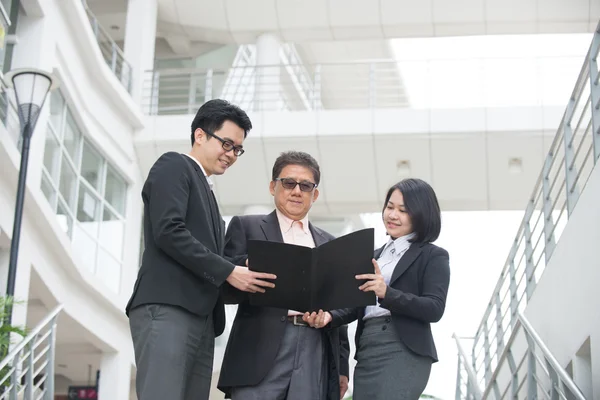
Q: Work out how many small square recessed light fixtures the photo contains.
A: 2